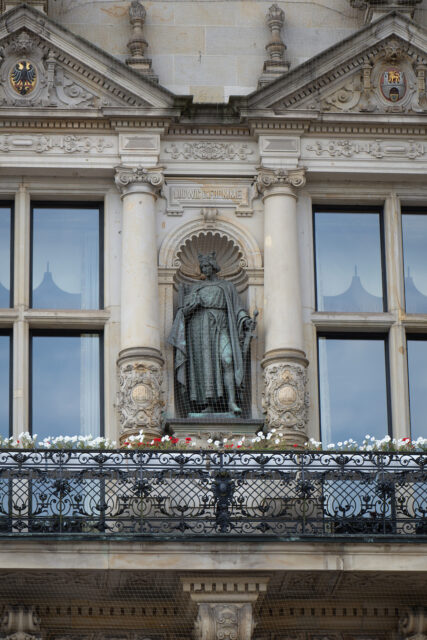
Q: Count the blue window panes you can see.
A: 8